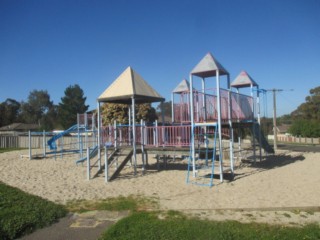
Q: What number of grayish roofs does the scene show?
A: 3